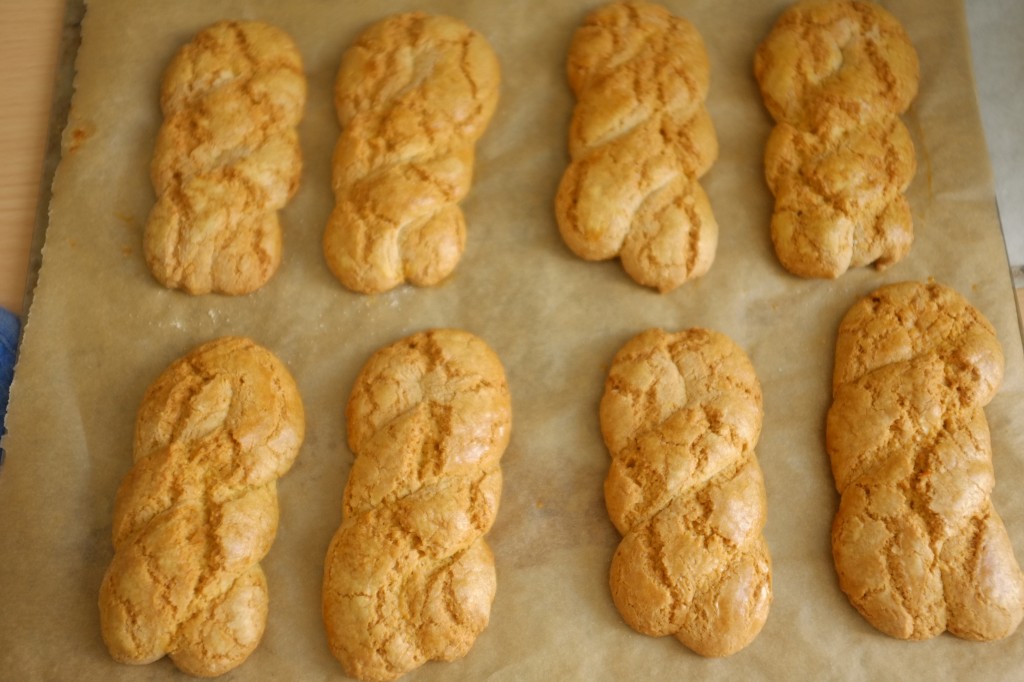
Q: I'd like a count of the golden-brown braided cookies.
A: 8